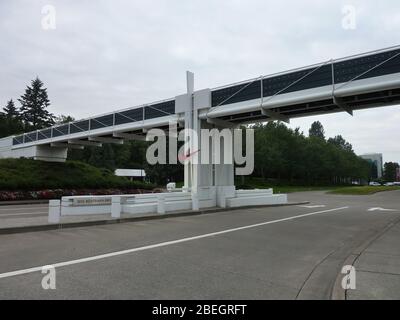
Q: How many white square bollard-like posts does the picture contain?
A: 4